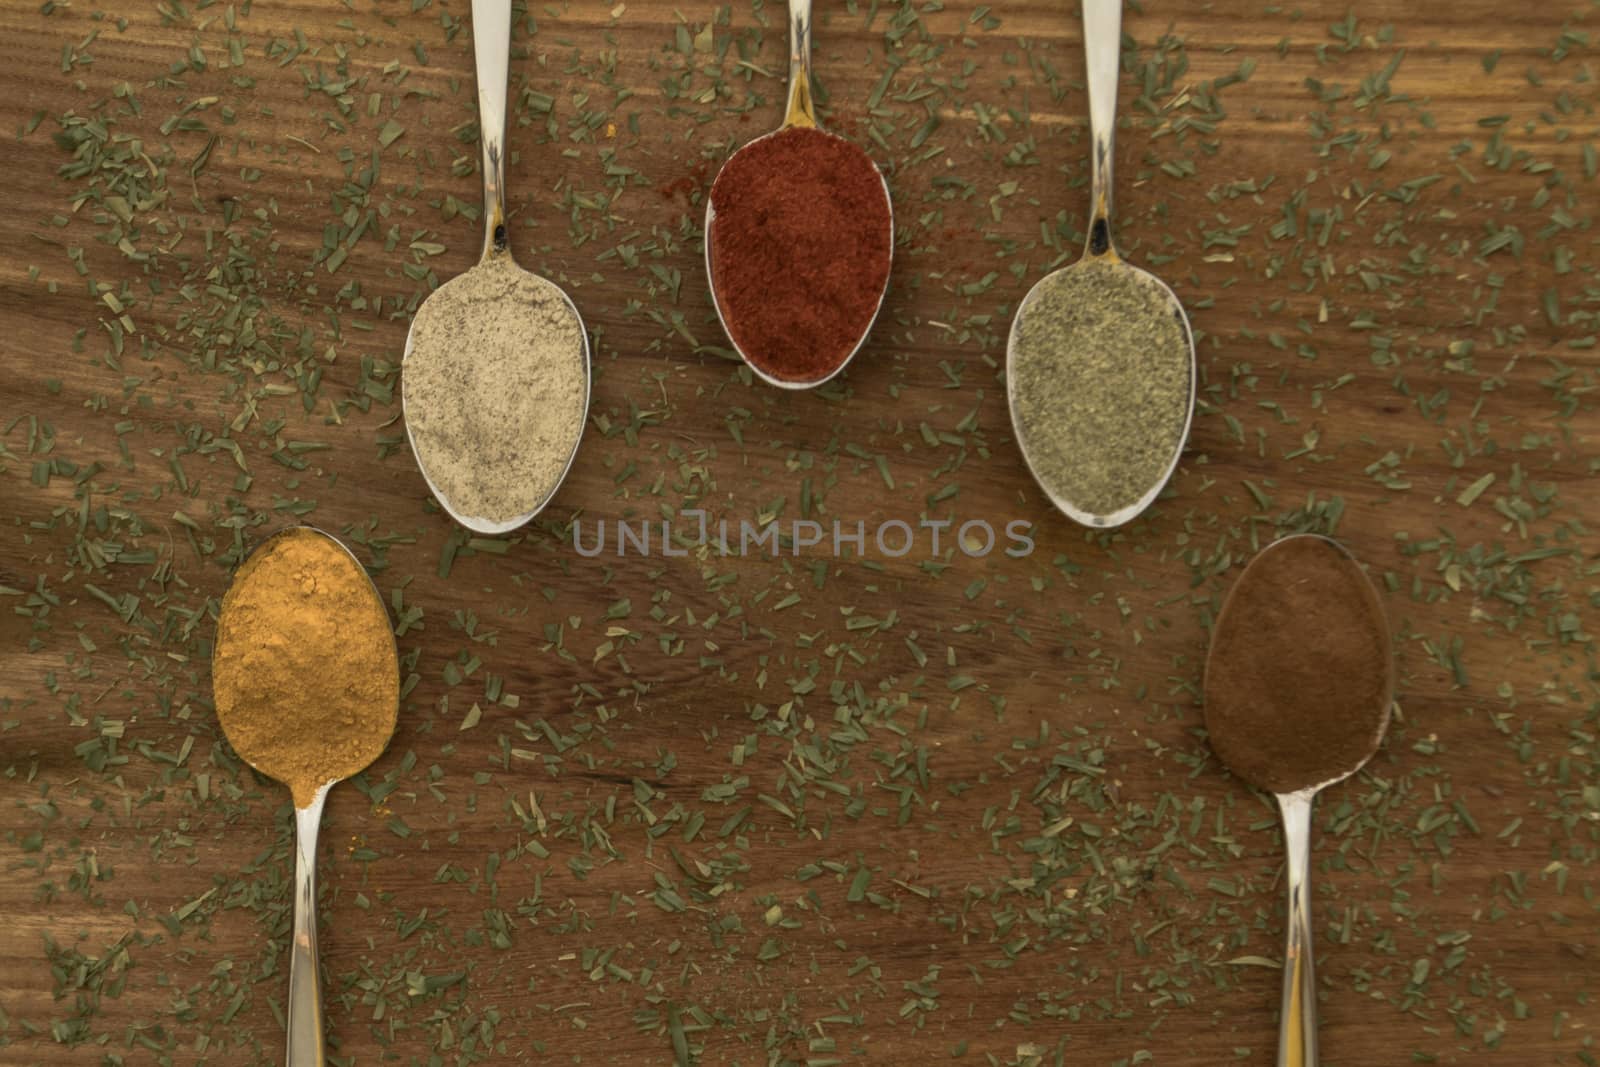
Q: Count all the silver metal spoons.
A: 5